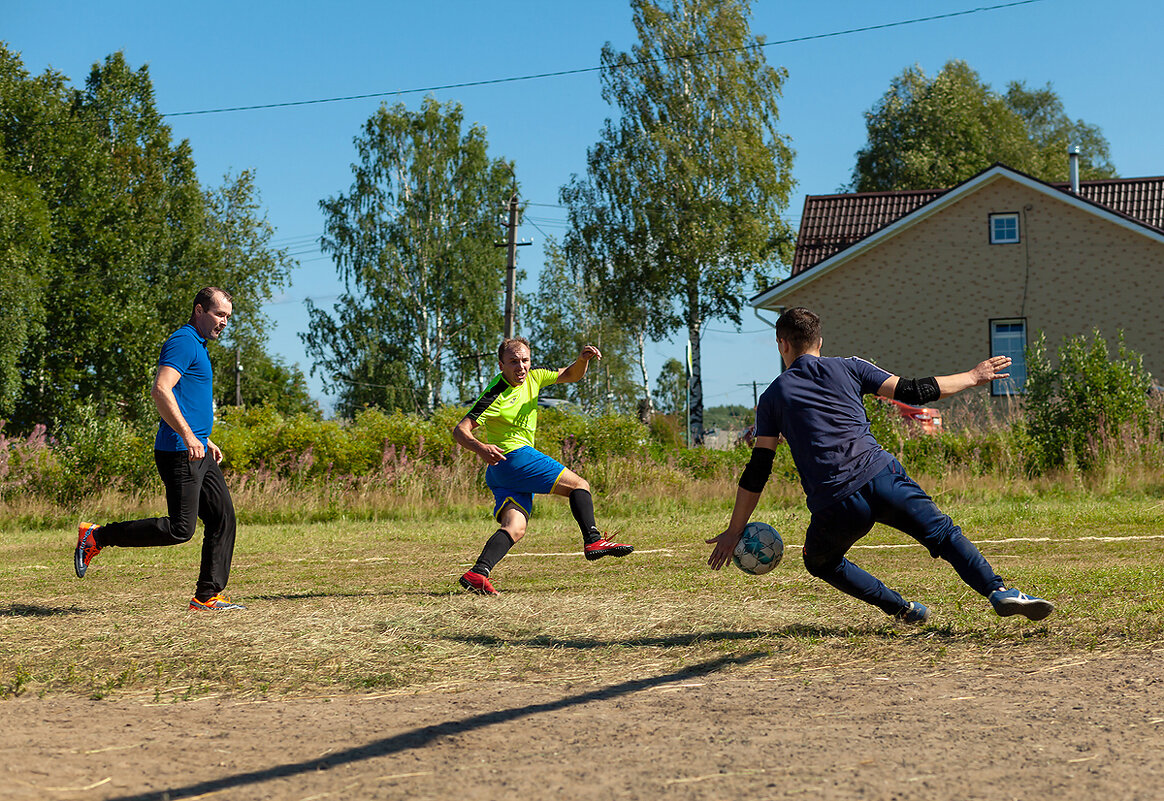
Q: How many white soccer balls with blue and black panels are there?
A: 1